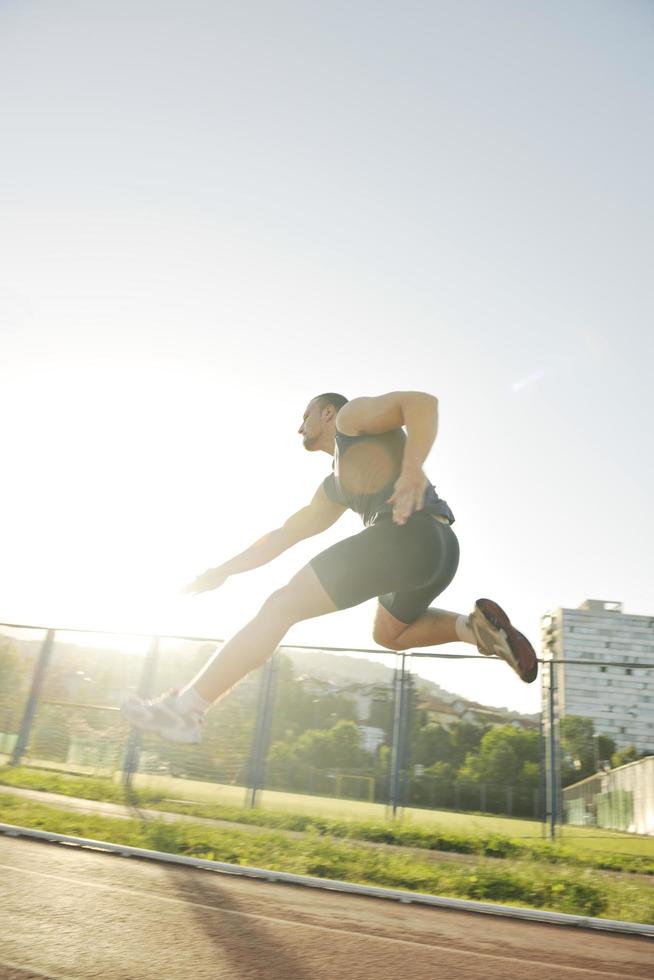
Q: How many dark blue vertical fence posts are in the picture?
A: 5